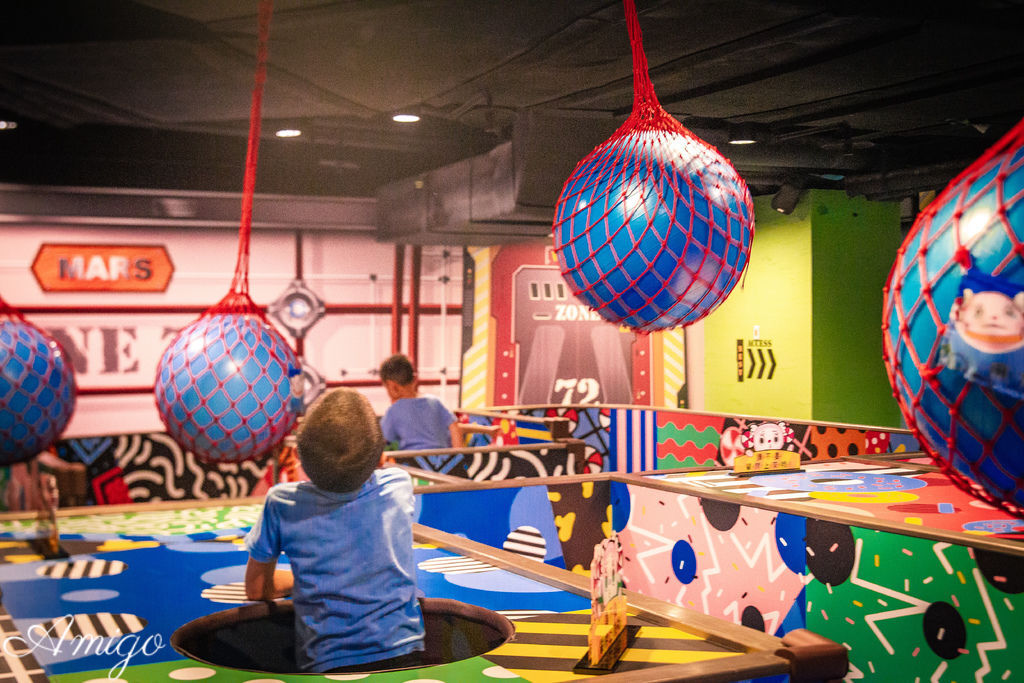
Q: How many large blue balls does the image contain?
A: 4